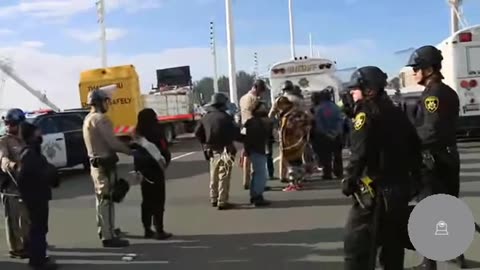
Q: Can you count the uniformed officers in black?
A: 2